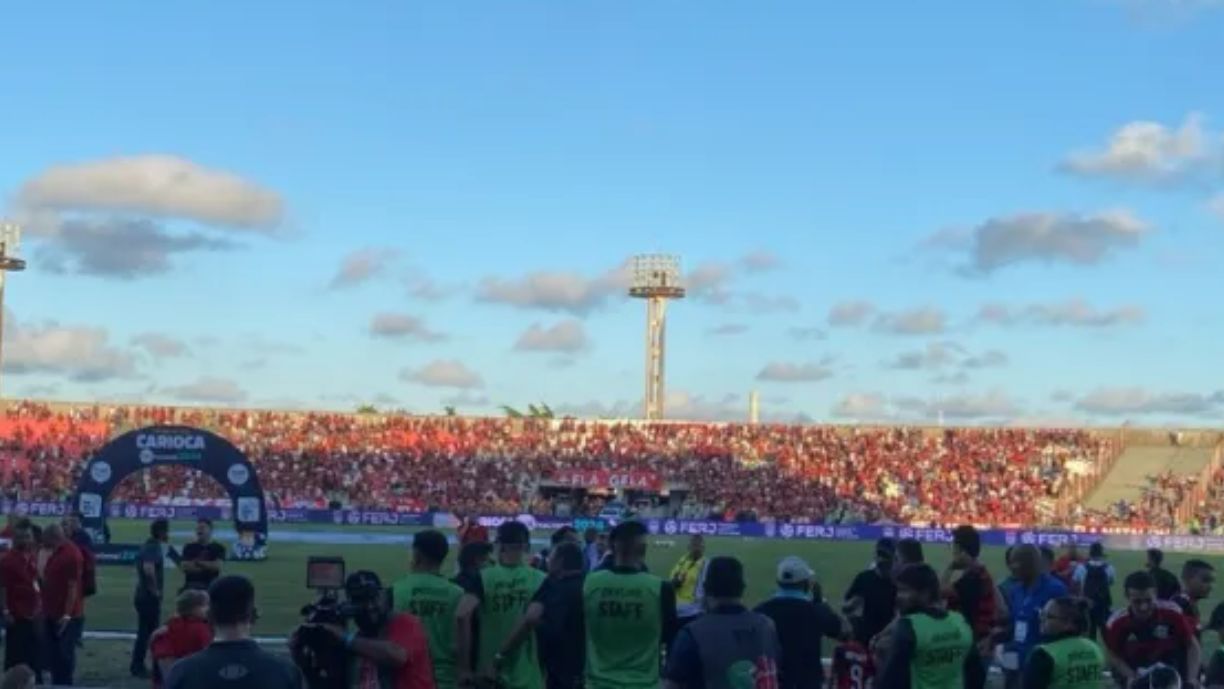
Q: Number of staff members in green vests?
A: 5